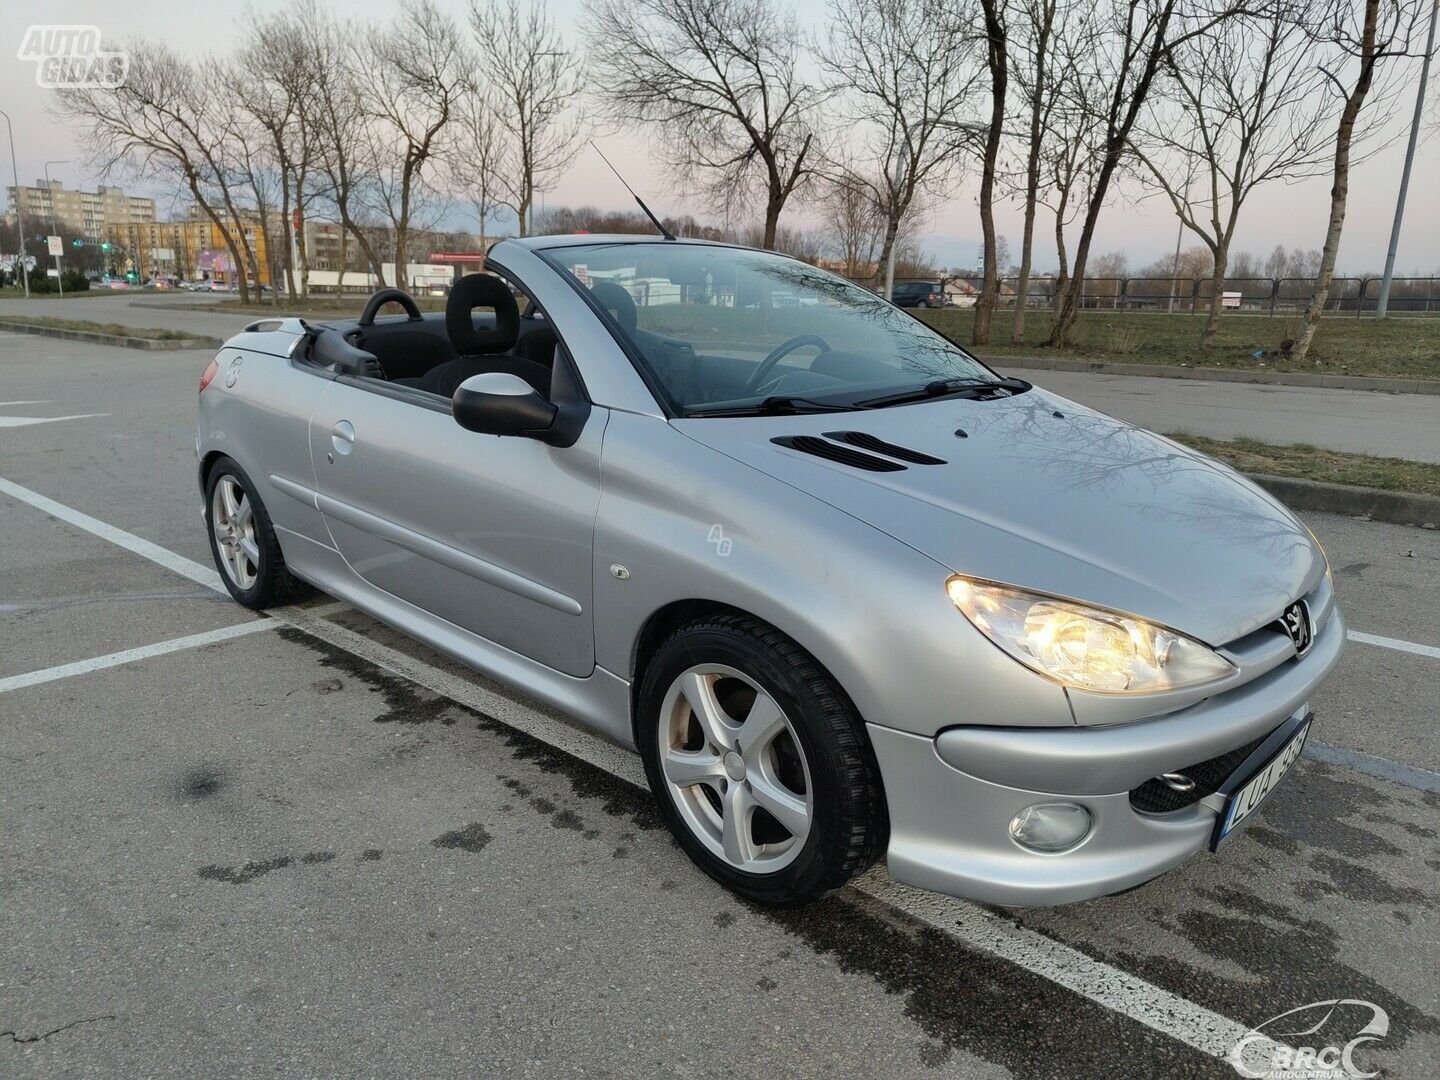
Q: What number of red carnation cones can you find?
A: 0